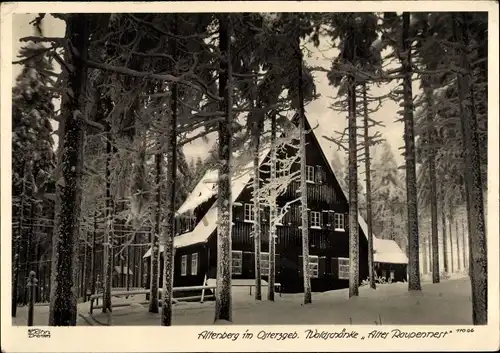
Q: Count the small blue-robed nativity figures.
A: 0